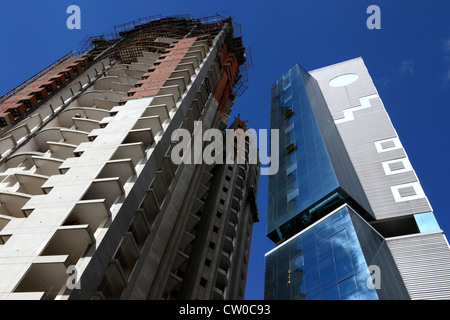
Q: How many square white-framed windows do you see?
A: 3